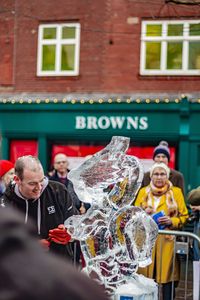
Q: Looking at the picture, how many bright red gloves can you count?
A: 2